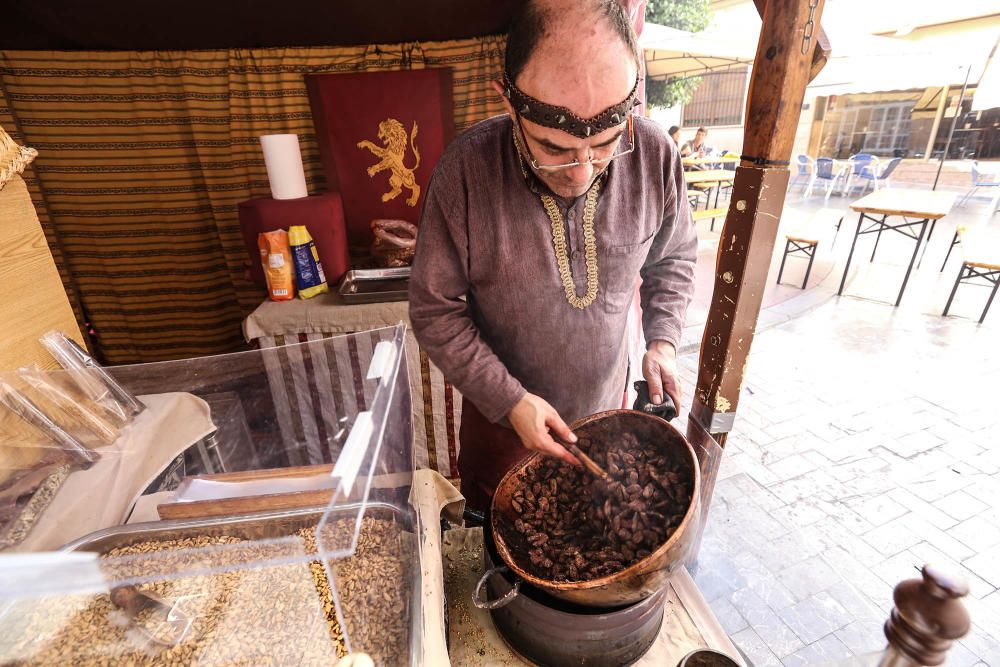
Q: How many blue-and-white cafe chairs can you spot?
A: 5